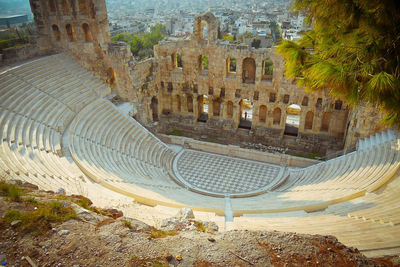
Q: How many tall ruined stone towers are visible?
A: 1